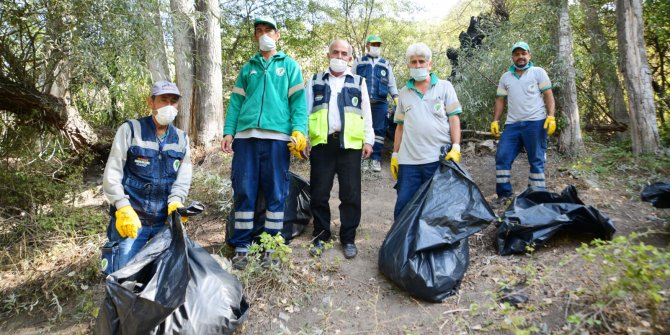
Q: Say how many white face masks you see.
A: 5